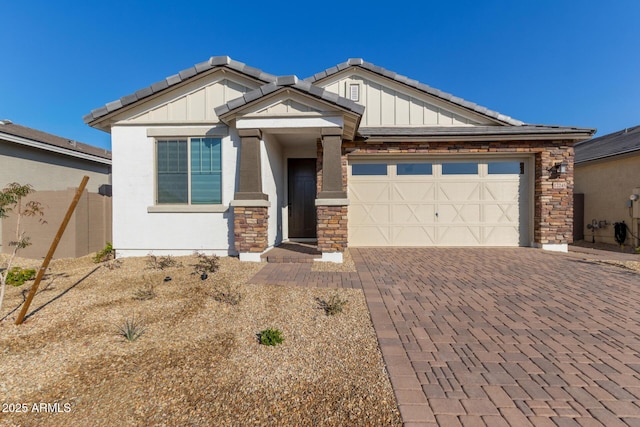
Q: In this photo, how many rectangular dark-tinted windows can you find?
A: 4